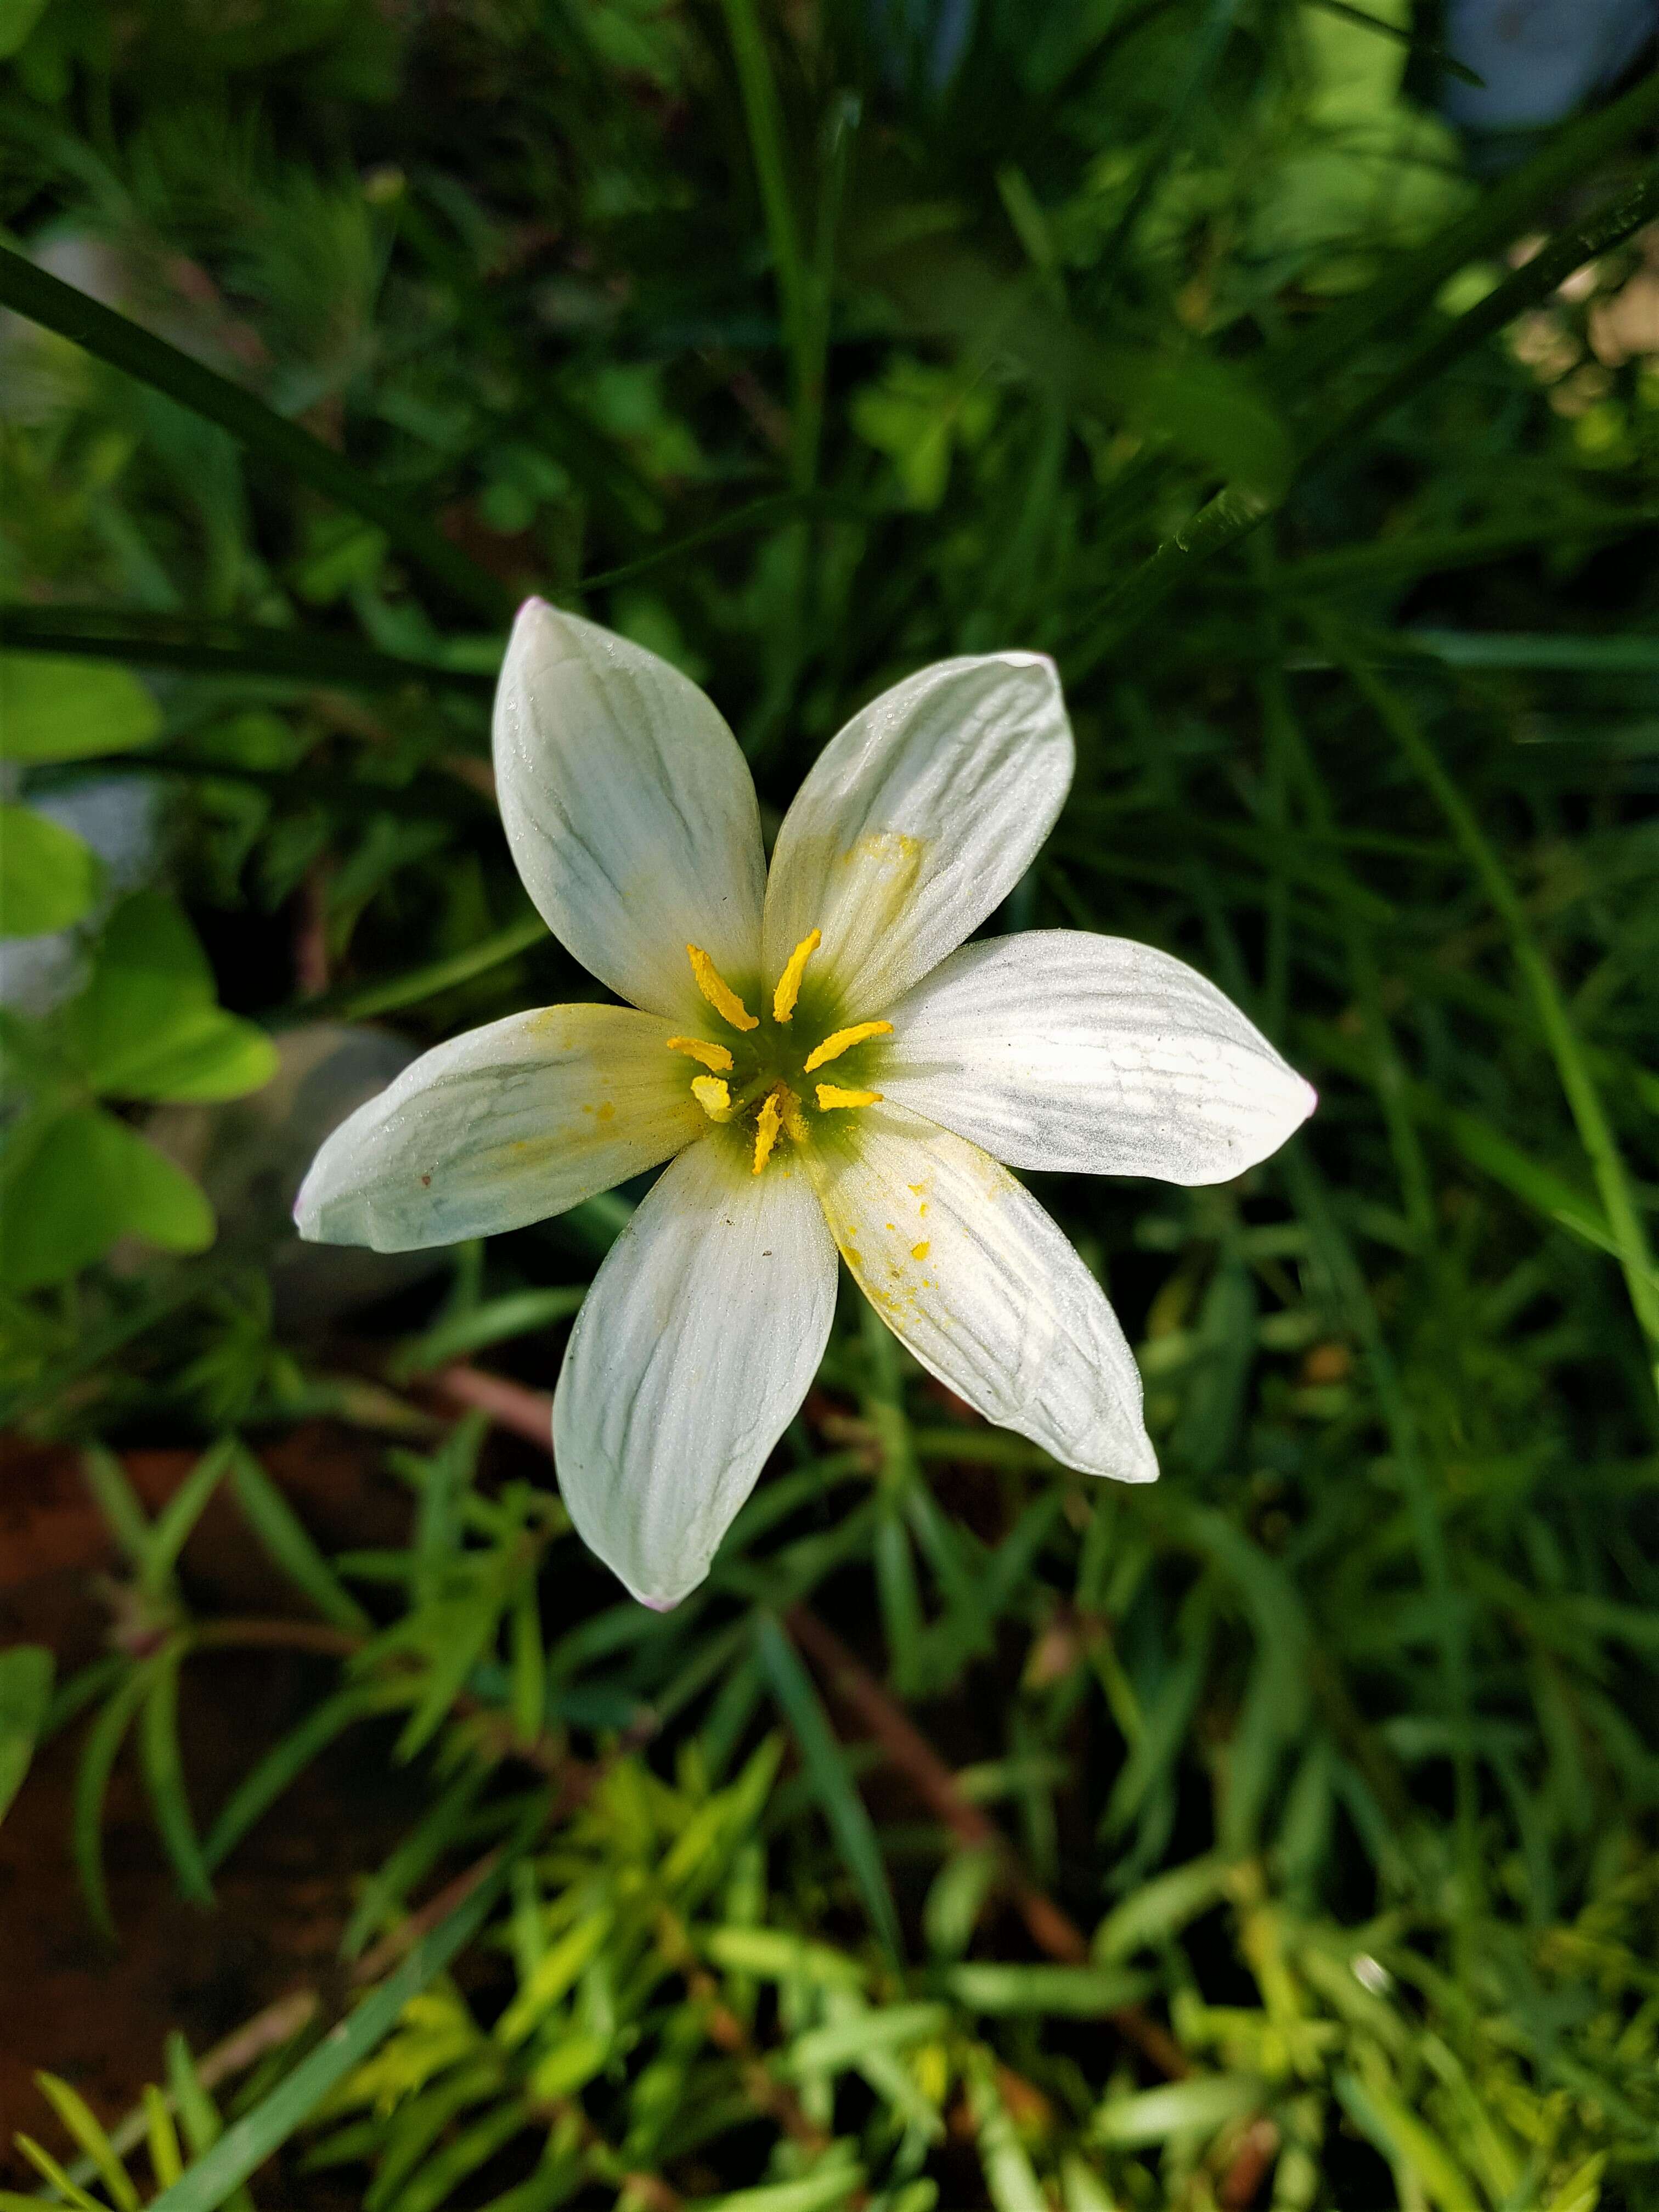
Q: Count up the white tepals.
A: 6